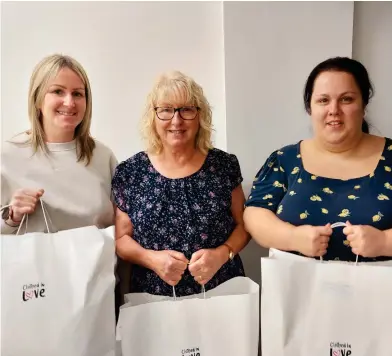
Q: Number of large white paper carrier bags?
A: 3